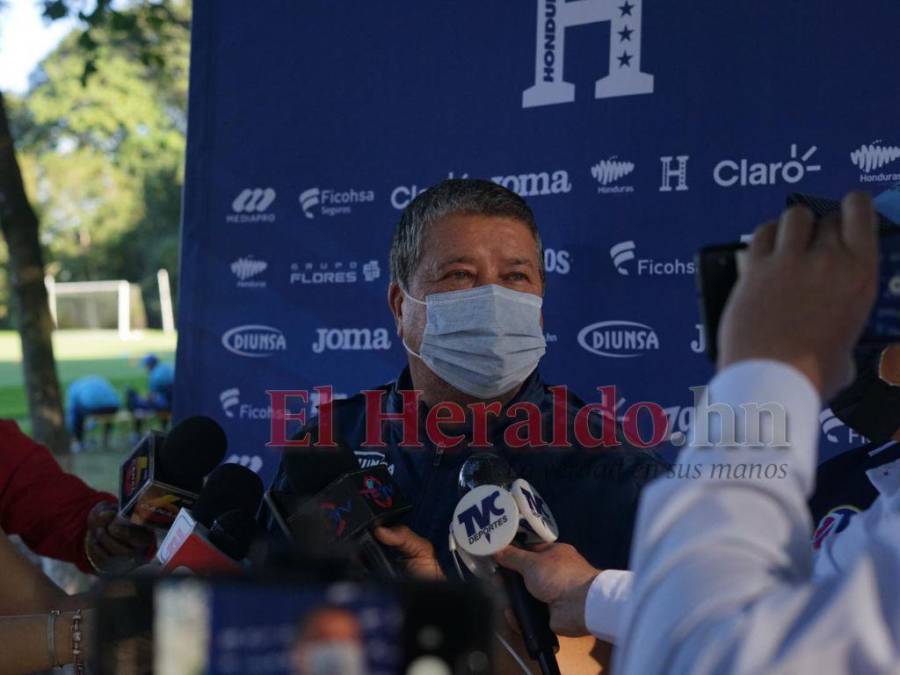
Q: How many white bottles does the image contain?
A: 0